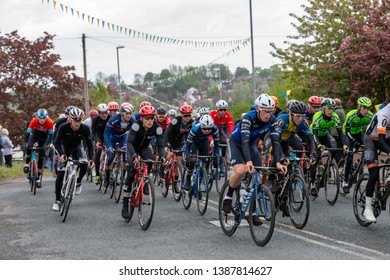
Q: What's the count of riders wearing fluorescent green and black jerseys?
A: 2